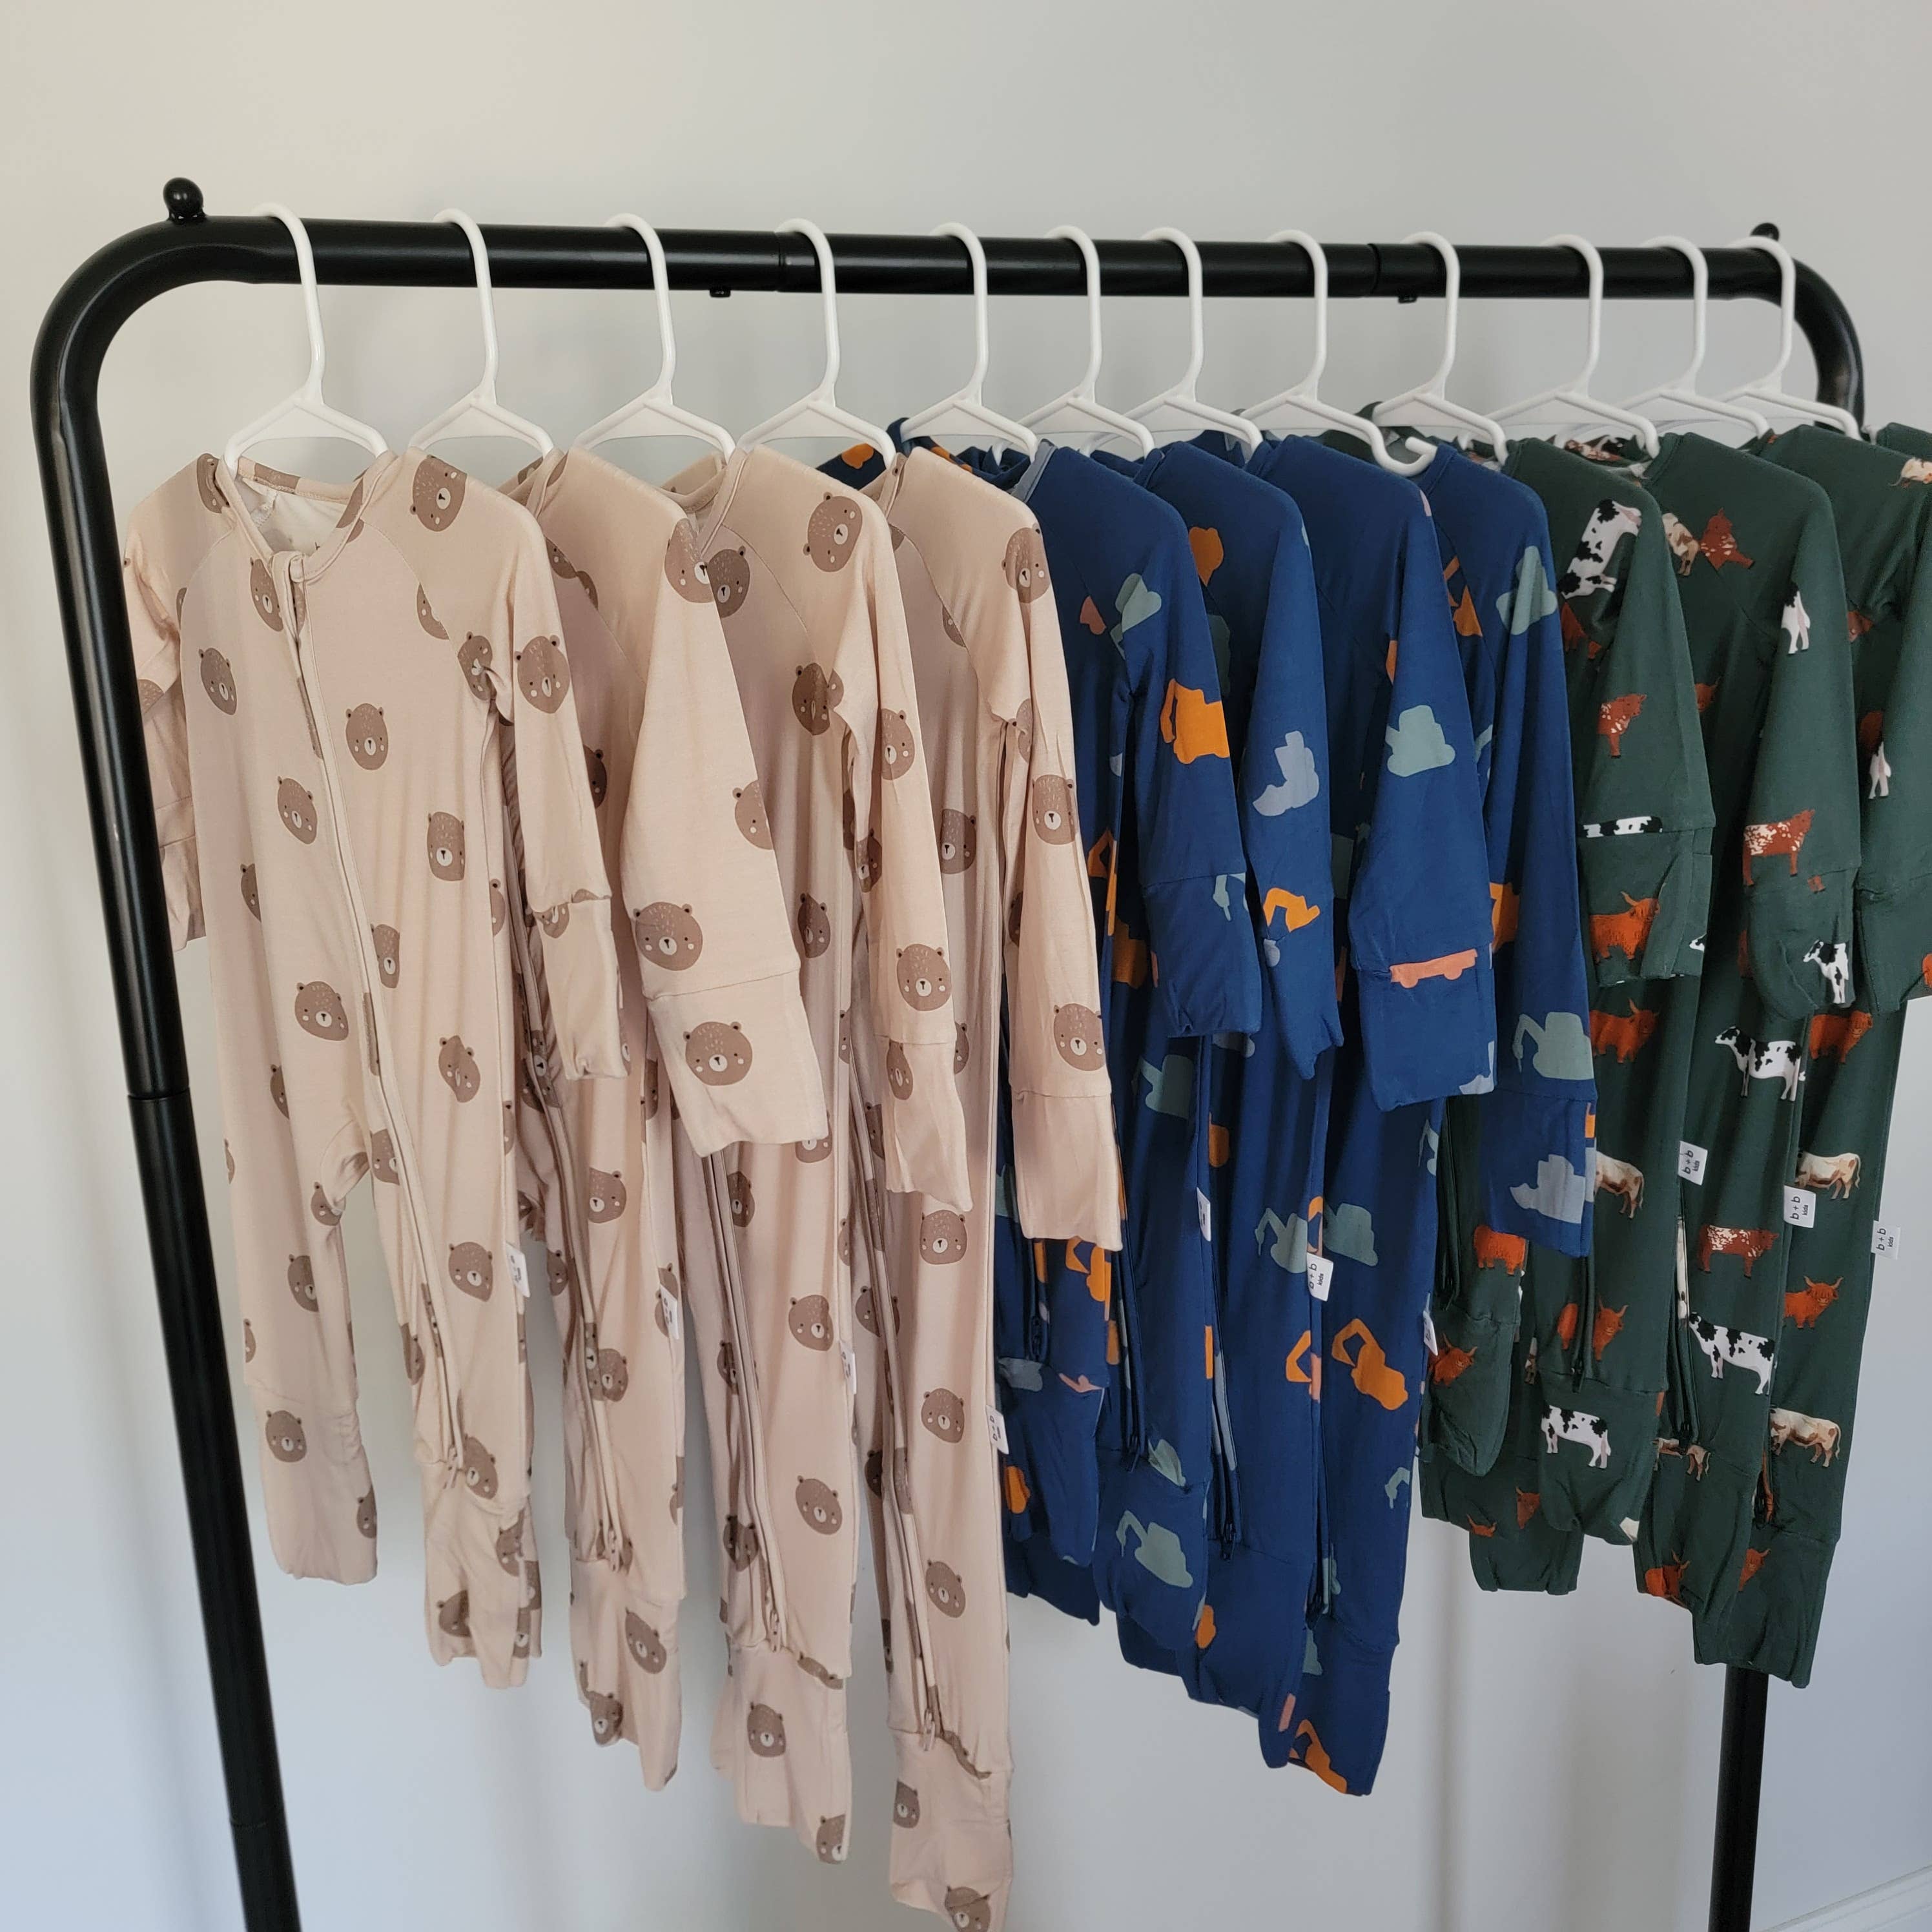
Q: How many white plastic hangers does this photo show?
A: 12